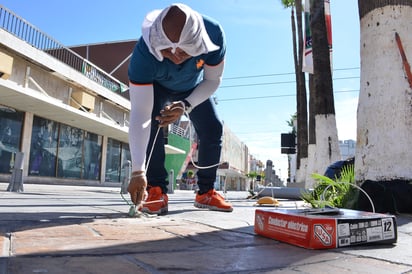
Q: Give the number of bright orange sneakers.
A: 2